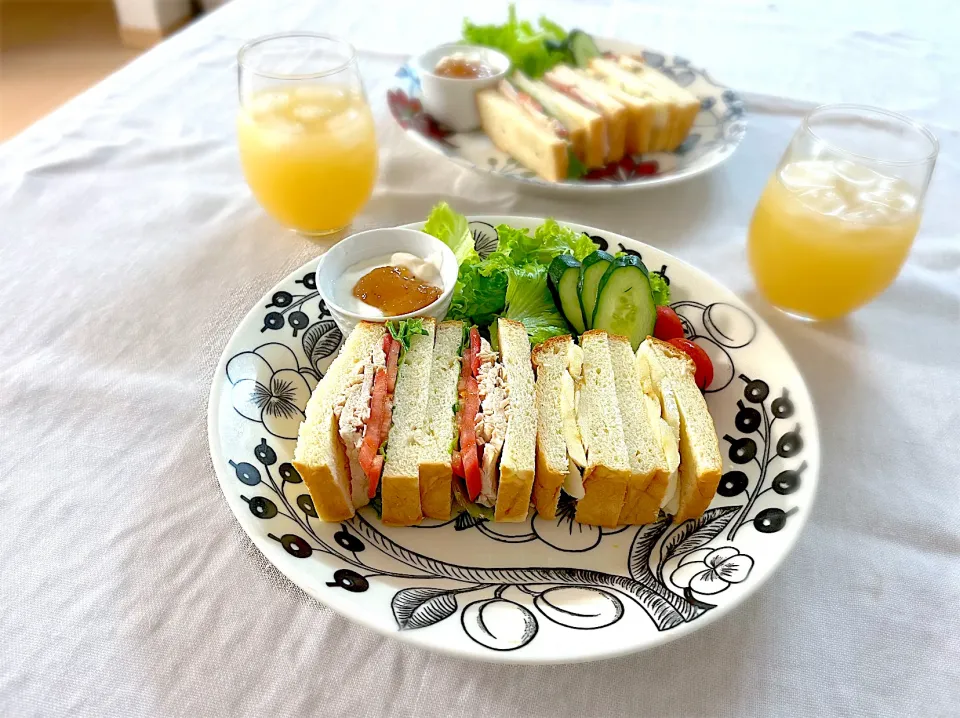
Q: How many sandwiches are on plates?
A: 8